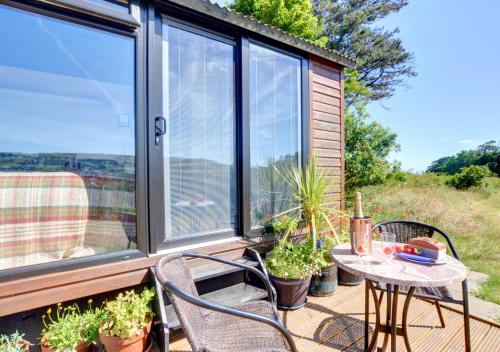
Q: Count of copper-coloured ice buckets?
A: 1